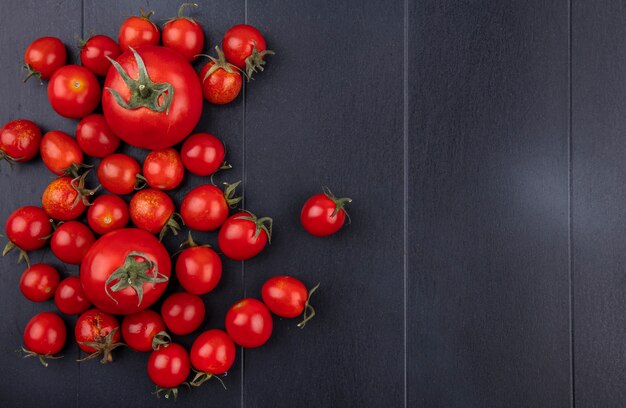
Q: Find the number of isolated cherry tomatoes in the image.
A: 1